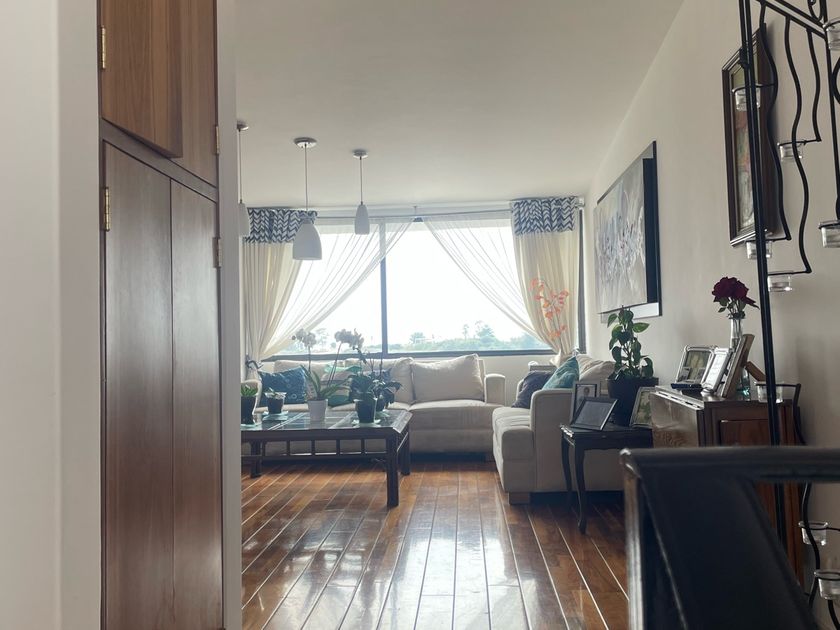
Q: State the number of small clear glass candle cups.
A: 9